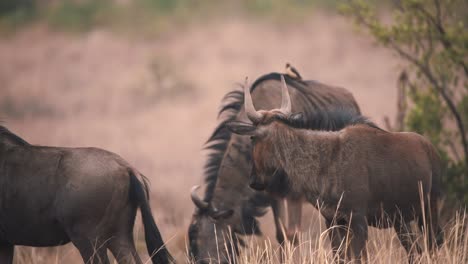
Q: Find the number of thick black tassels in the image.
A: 1